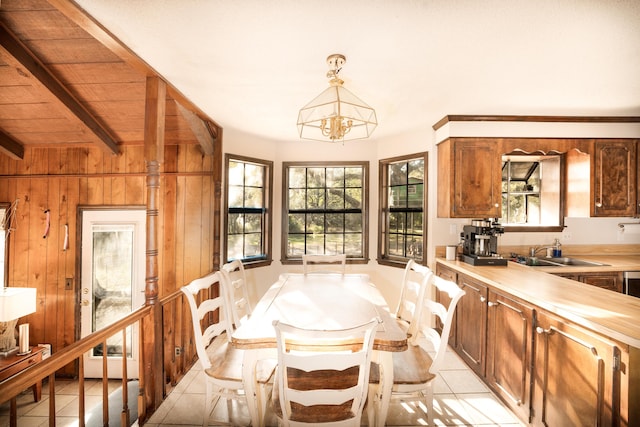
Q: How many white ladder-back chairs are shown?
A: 6